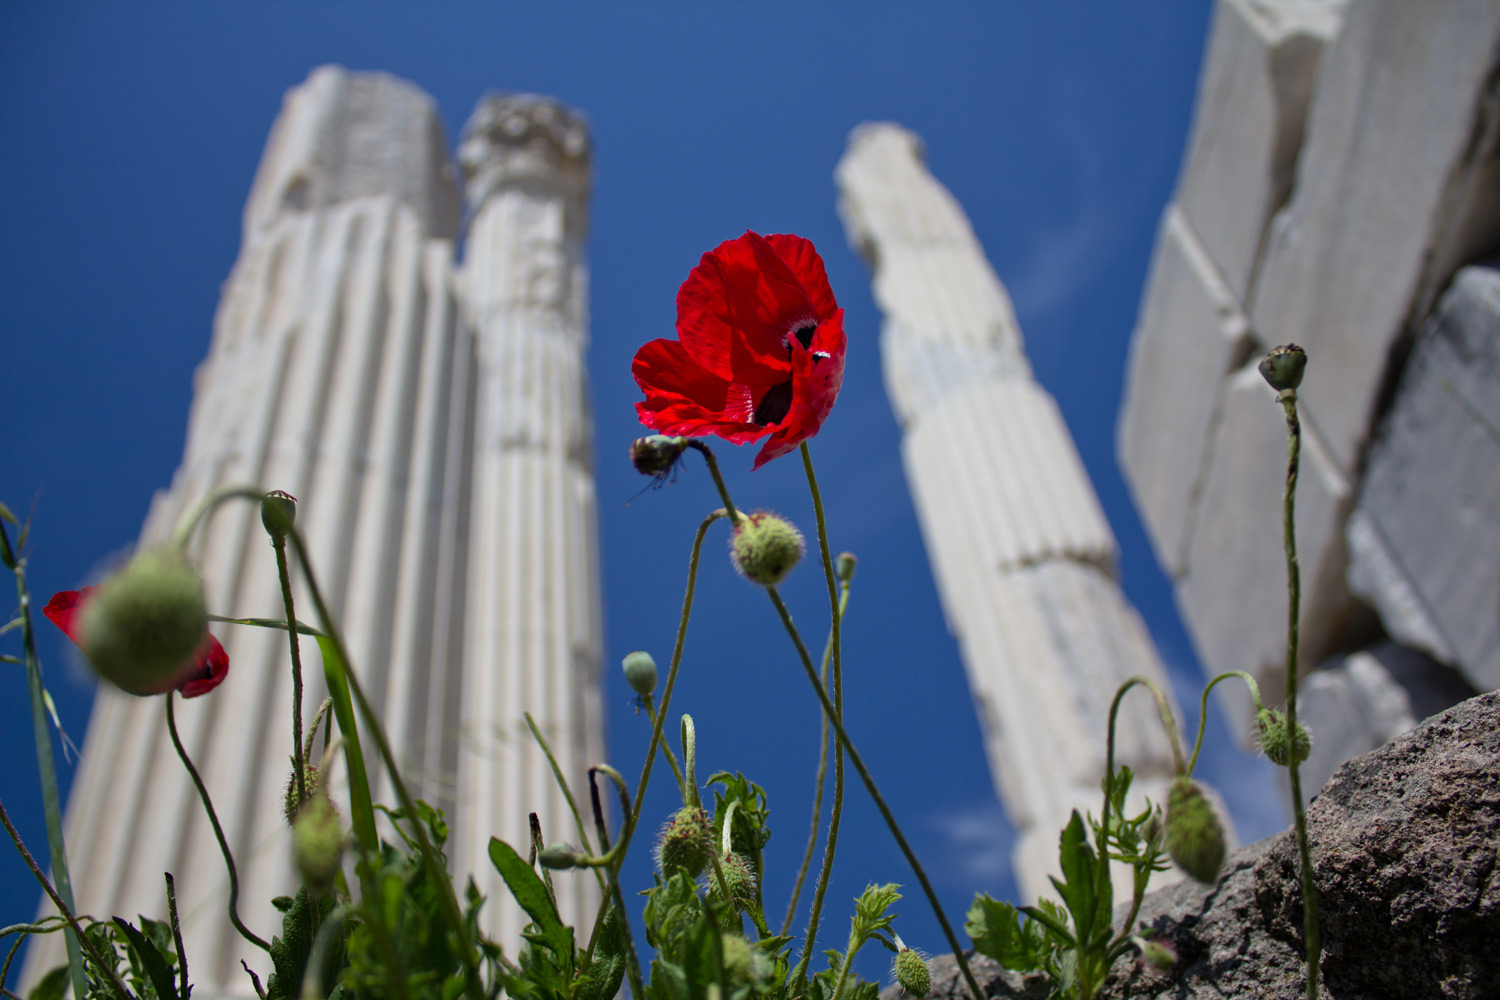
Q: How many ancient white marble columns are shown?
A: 3